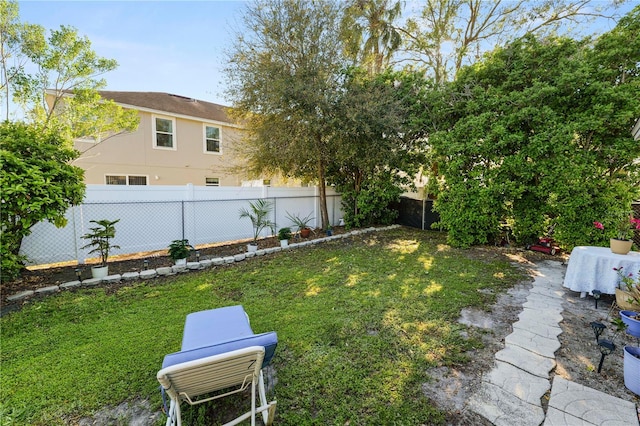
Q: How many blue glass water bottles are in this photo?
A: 0